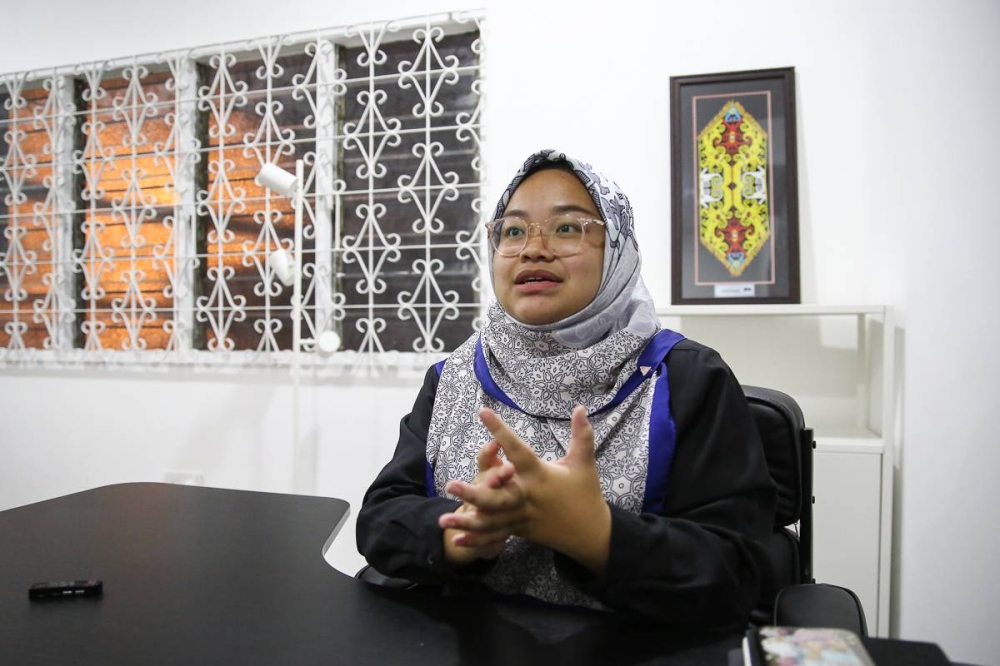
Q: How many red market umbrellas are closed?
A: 0